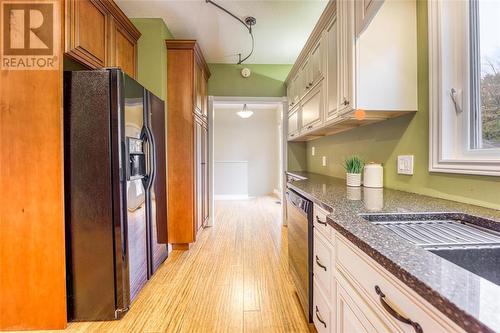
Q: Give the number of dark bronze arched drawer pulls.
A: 4